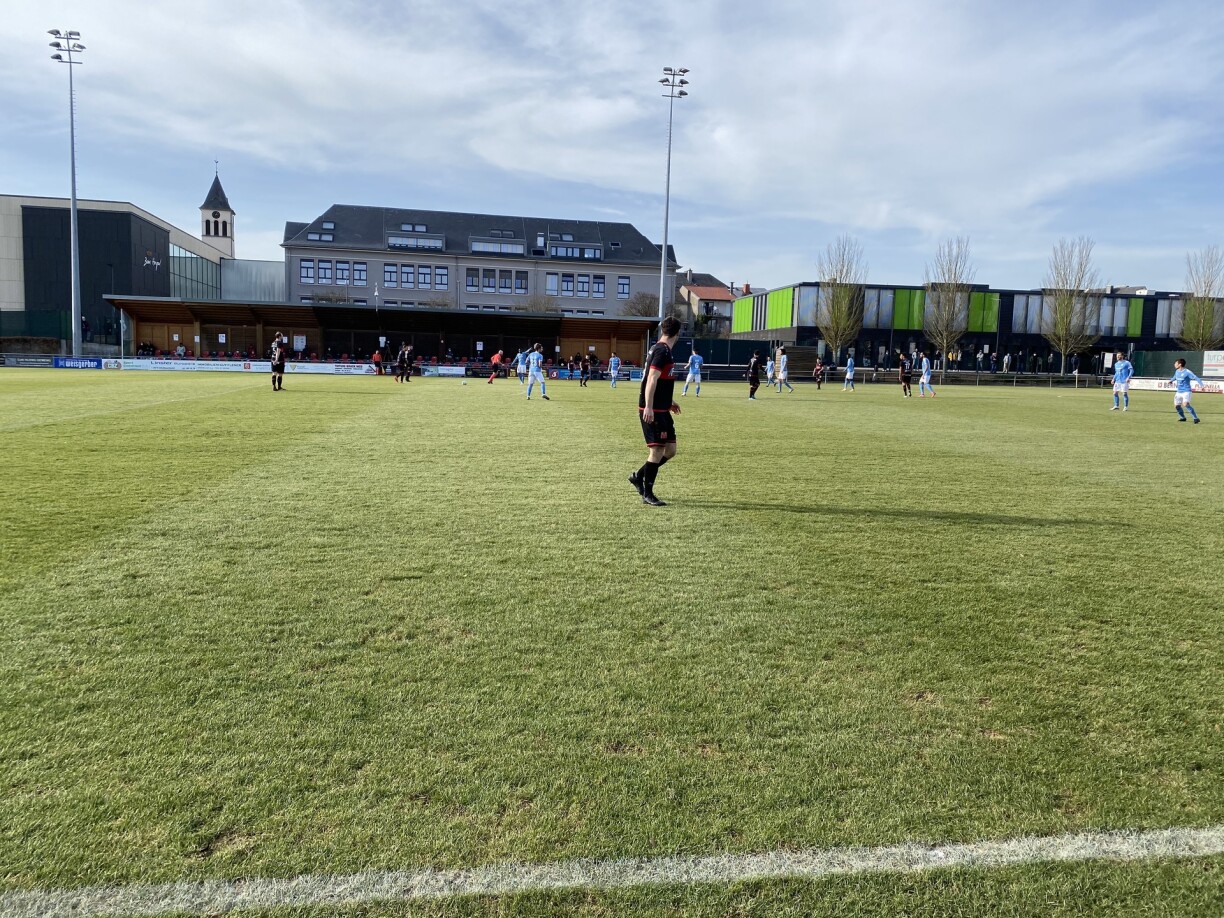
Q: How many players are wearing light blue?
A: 10